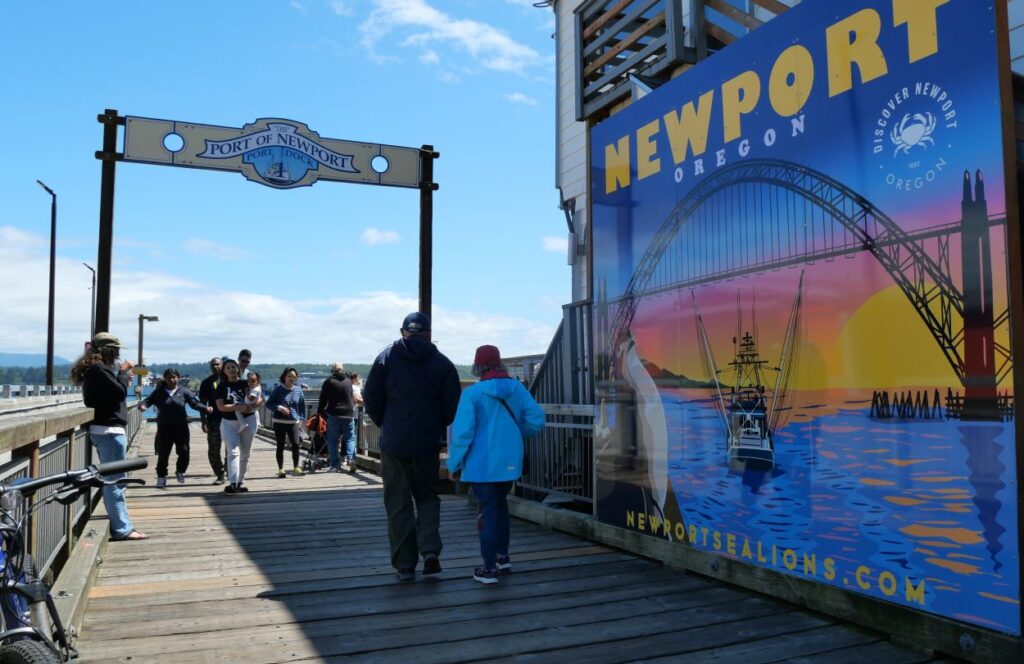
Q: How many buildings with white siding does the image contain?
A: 1